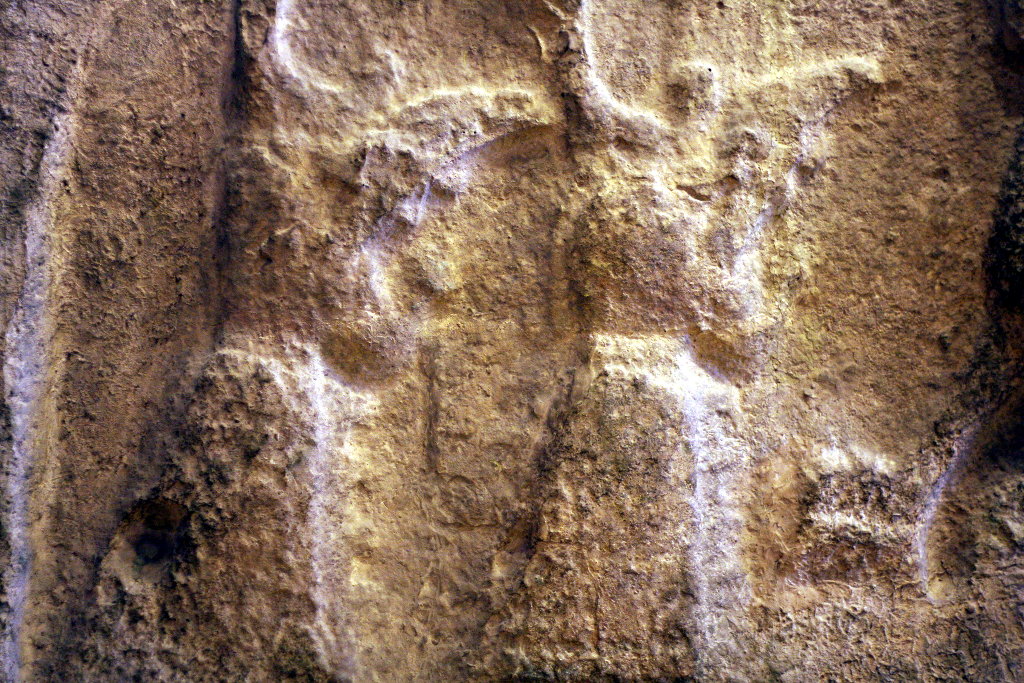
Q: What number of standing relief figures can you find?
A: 2